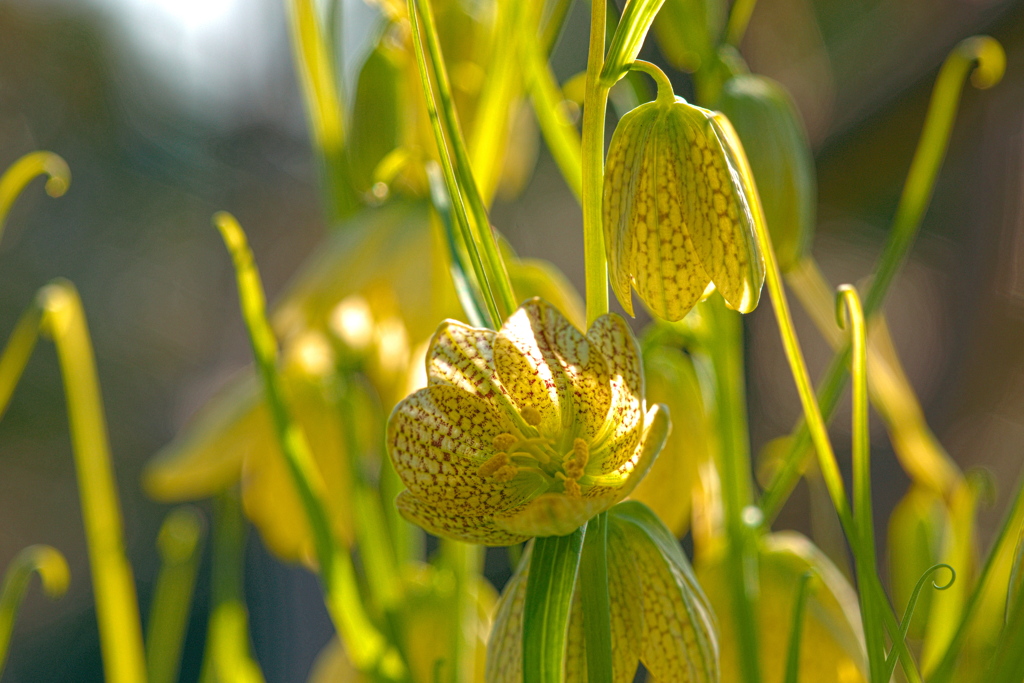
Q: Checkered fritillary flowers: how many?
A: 3